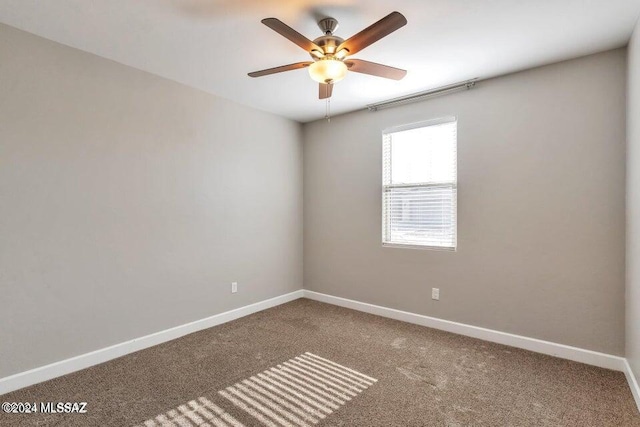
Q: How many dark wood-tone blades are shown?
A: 5